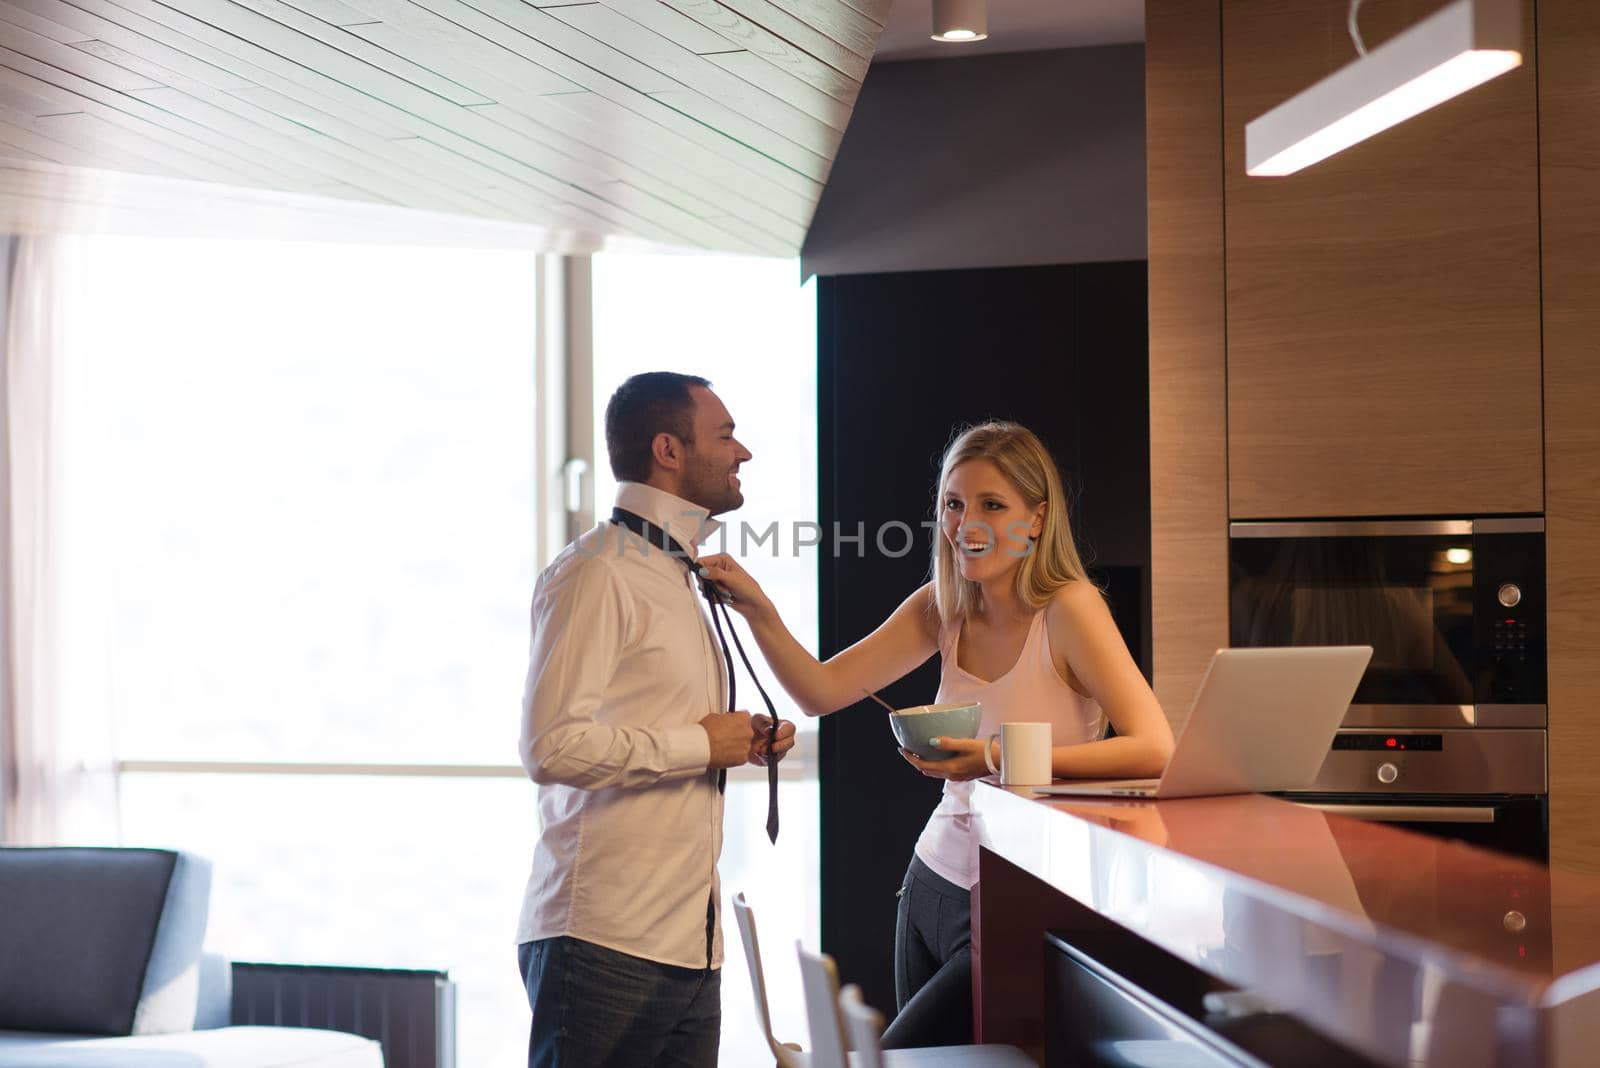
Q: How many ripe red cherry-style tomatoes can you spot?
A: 0